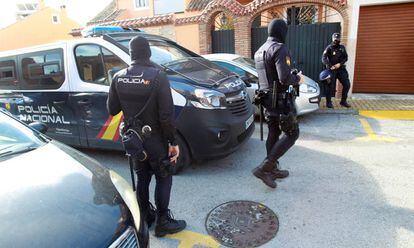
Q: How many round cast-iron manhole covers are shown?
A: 1